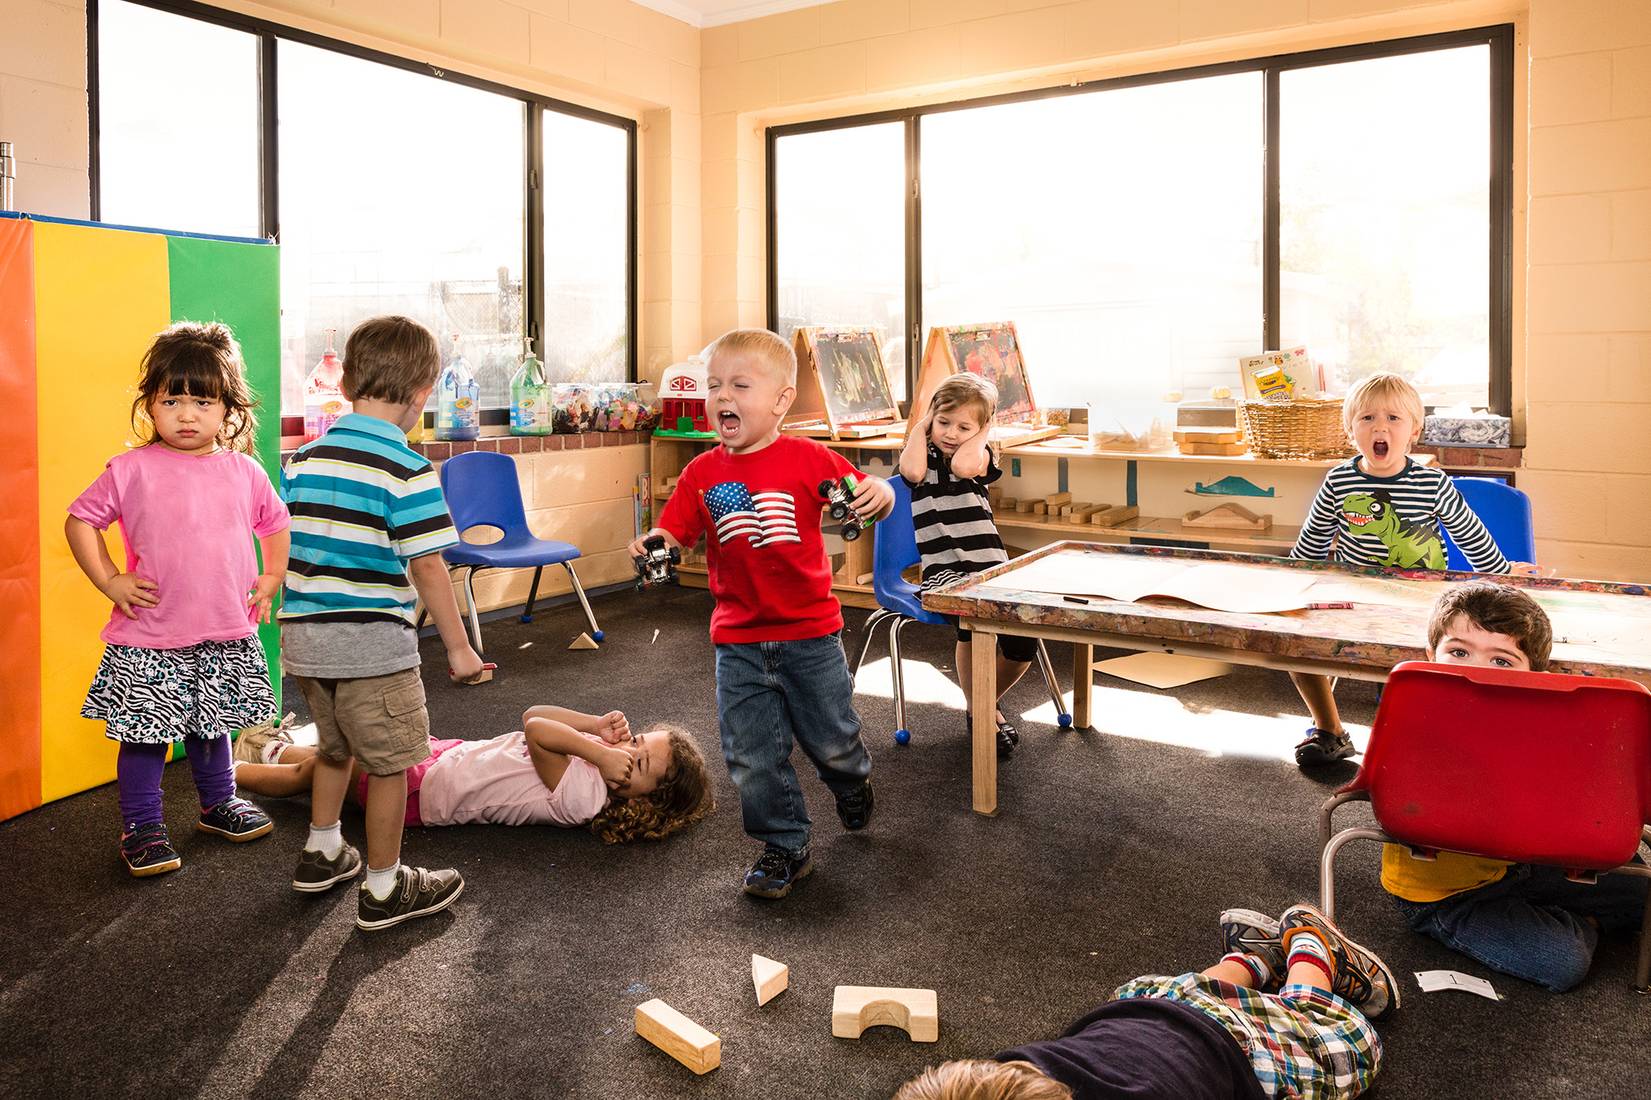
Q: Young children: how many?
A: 8